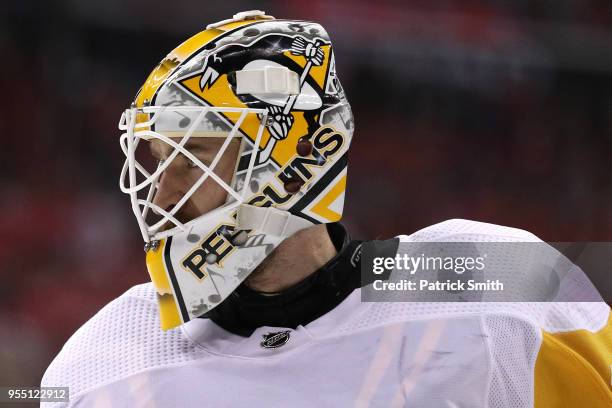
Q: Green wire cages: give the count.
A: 0